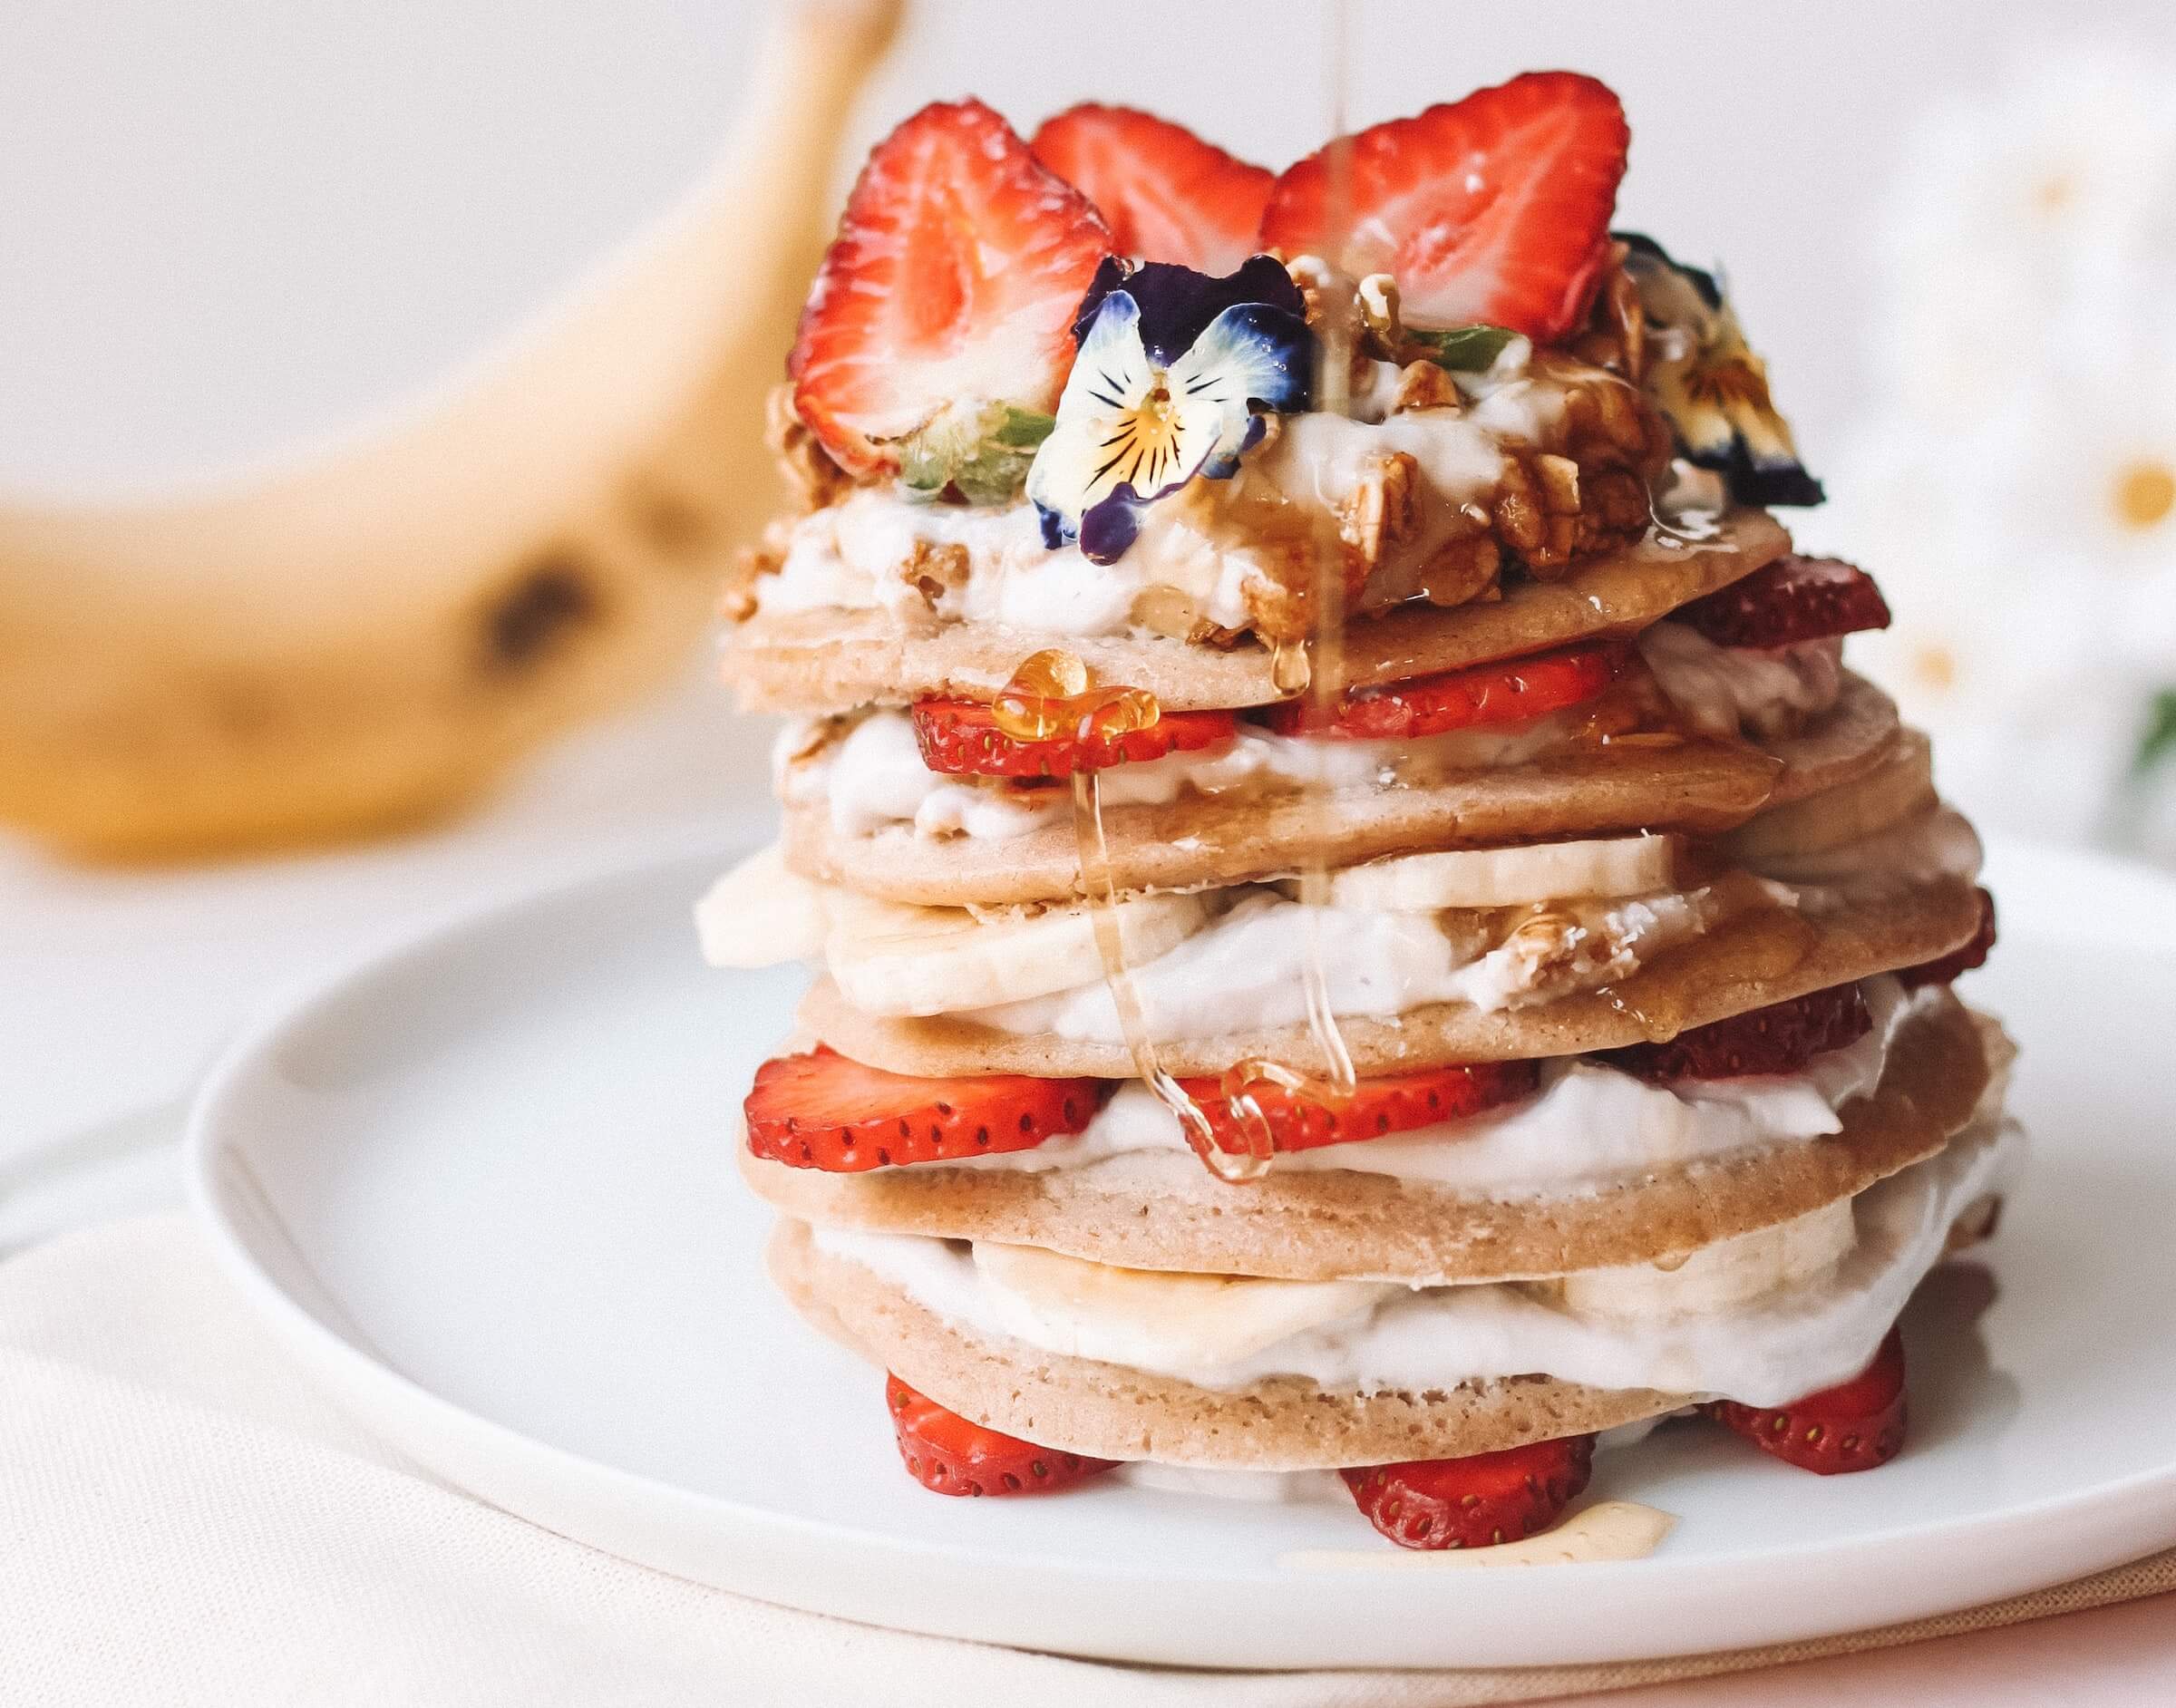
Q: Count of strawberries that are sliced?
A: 13